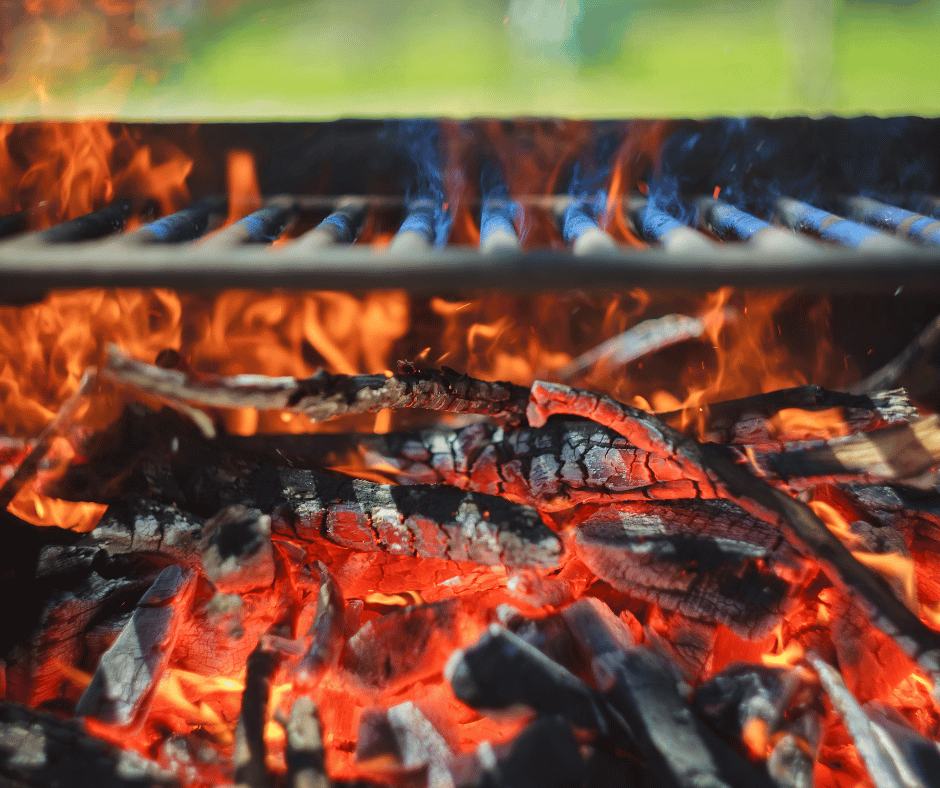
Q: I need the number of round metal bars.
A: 12